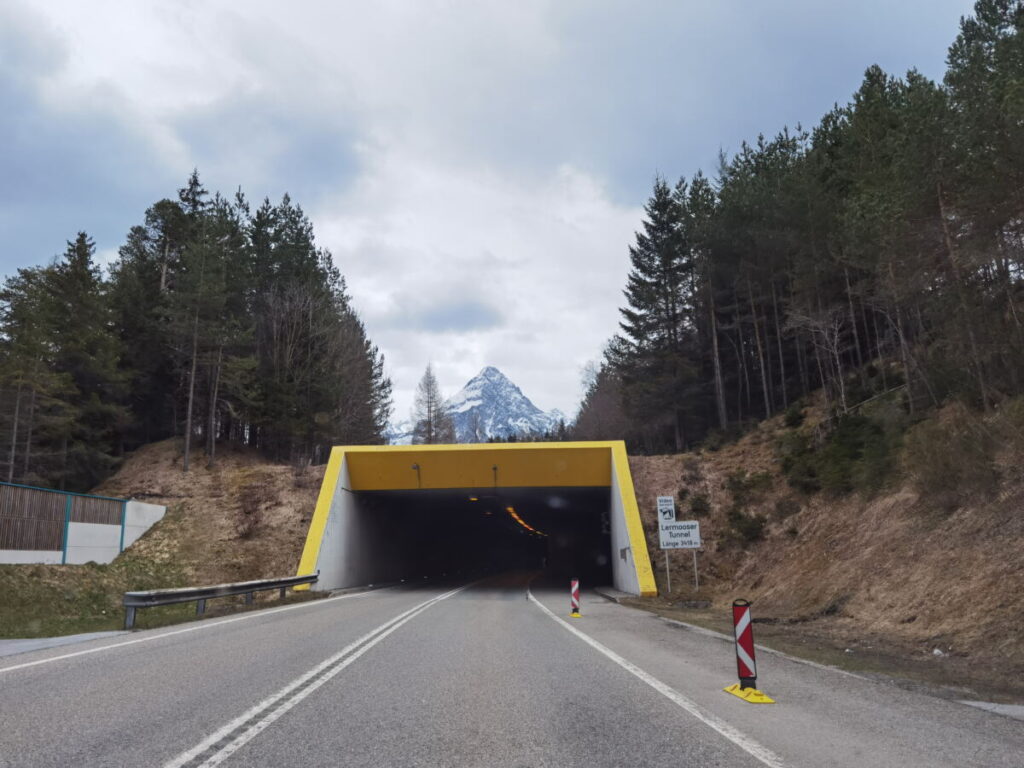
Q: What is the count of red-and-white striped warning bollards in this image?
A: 2